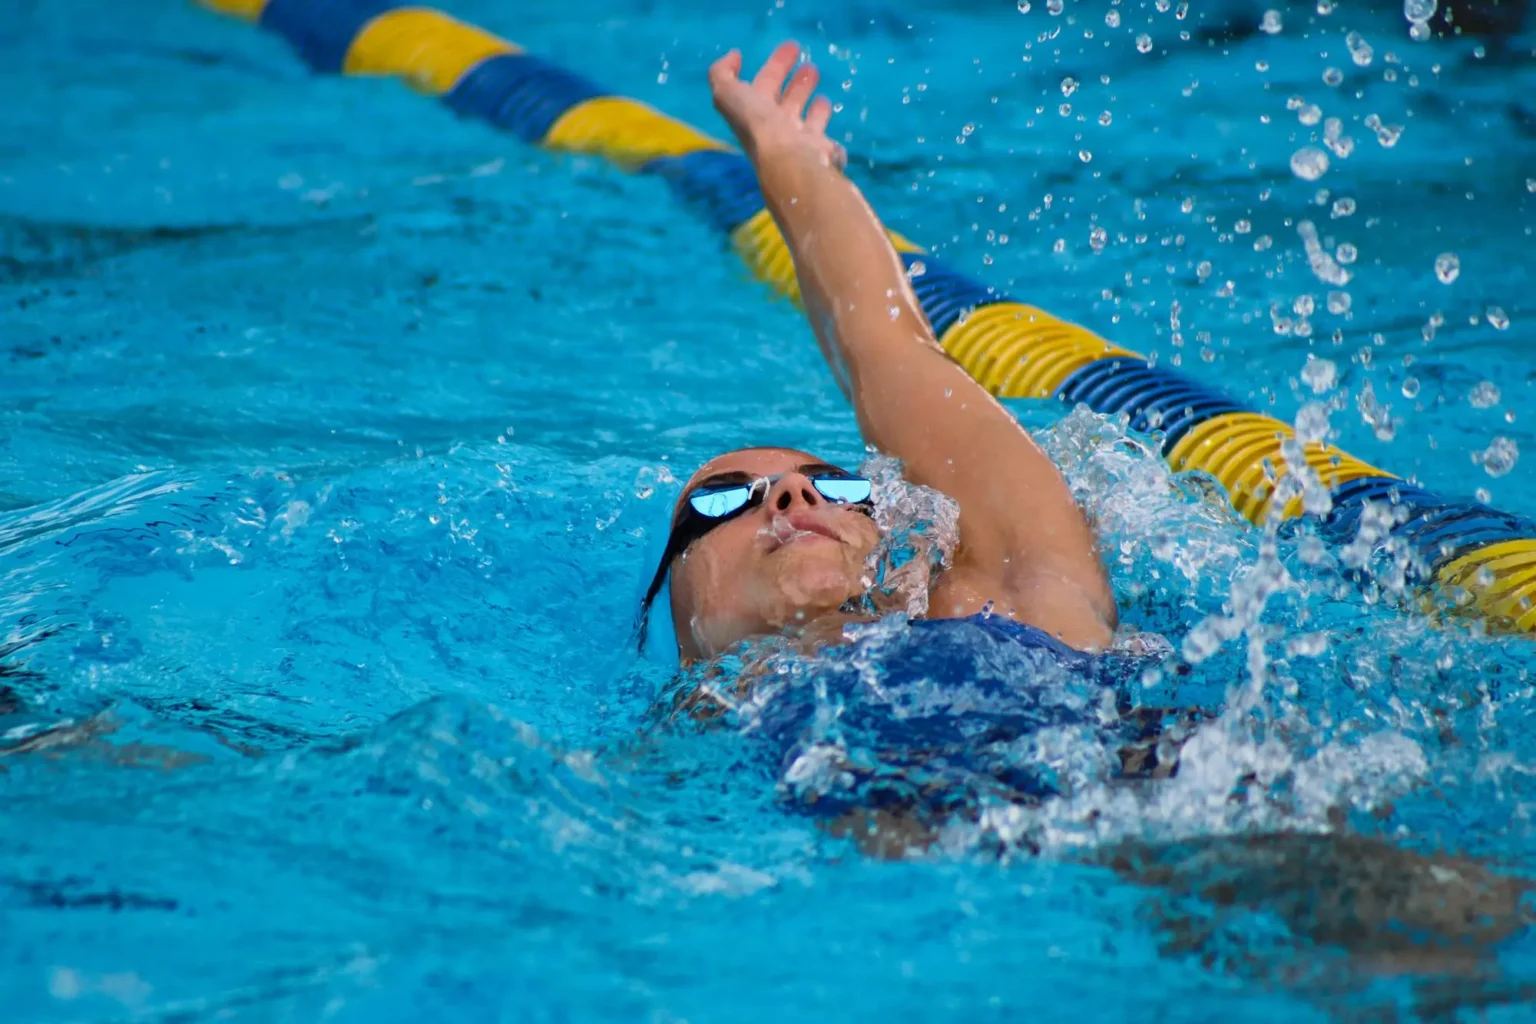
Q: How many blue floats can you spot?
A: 6